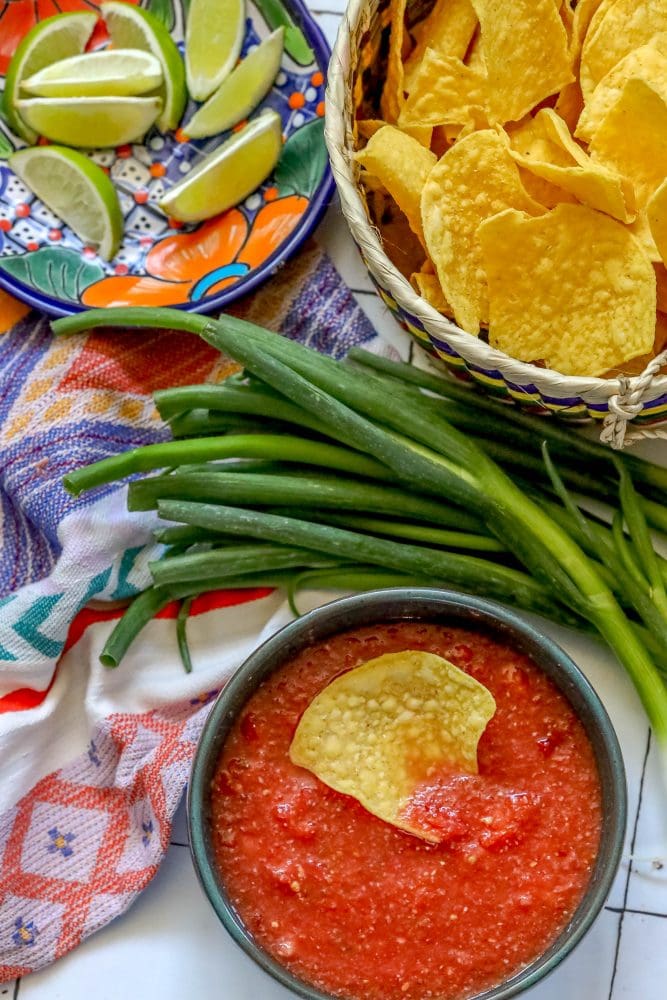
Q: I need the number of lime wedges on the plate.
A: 8